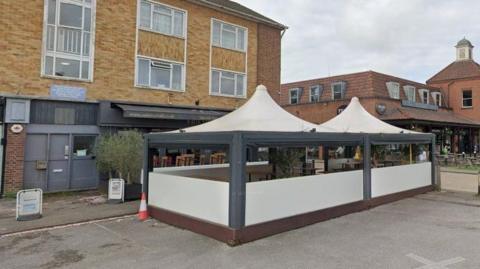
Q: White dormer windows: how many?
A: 7